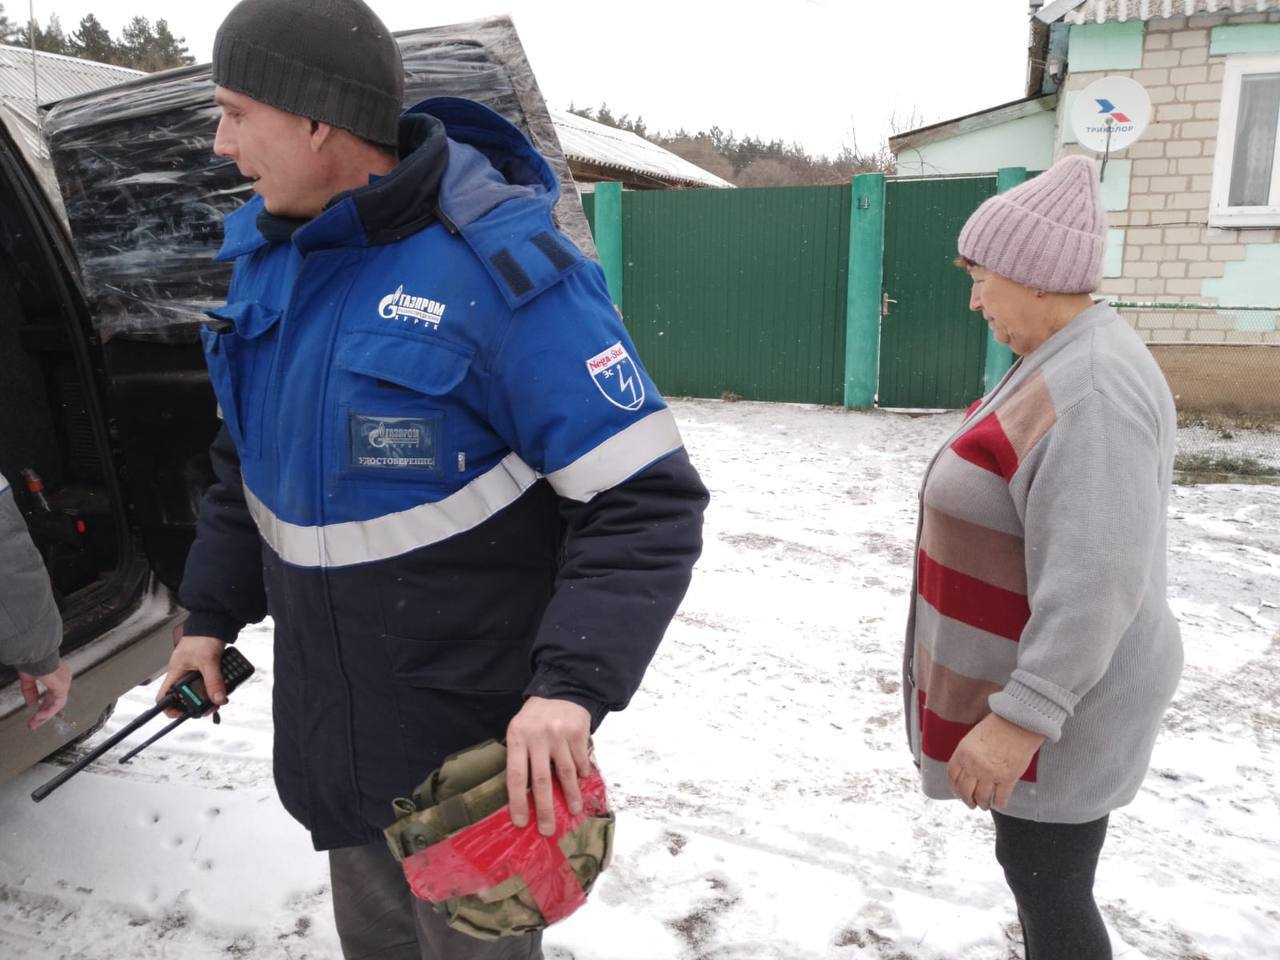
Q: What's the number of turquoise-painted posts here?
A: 3